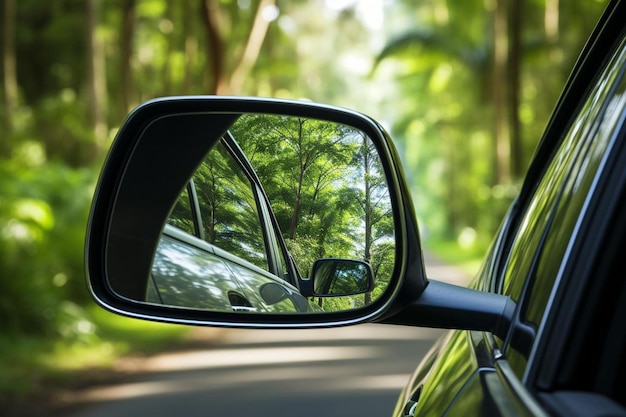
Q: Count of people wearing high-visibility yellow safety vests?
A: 0